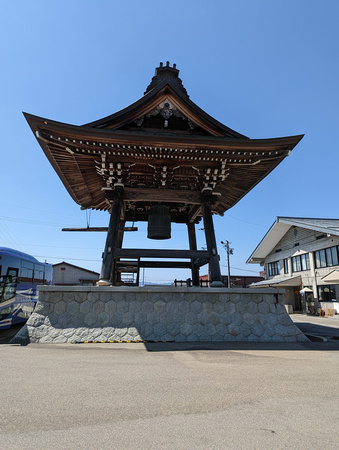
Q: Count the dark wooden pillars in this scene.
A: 4